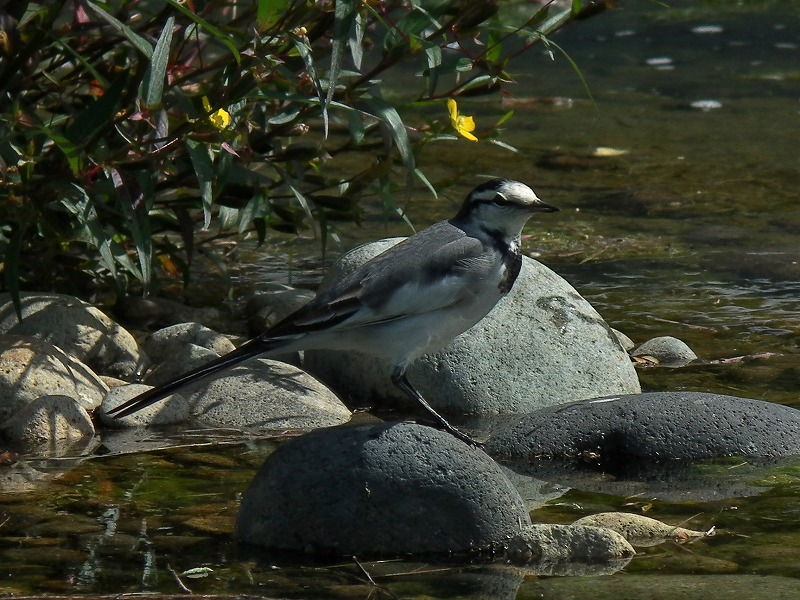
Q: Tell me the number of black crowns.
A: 1